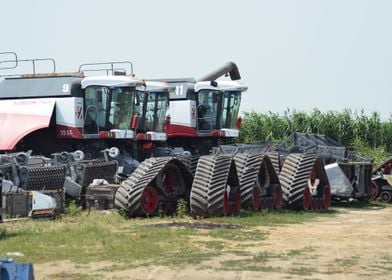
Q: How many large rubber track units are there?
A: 4